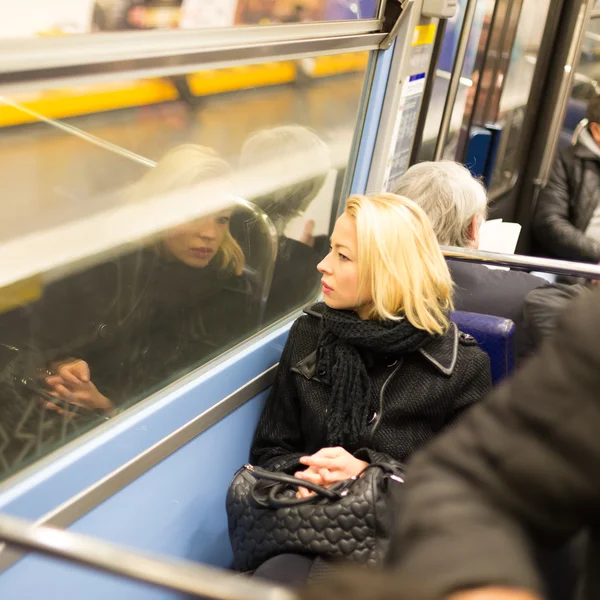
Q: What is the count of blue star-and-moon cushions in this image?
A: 0